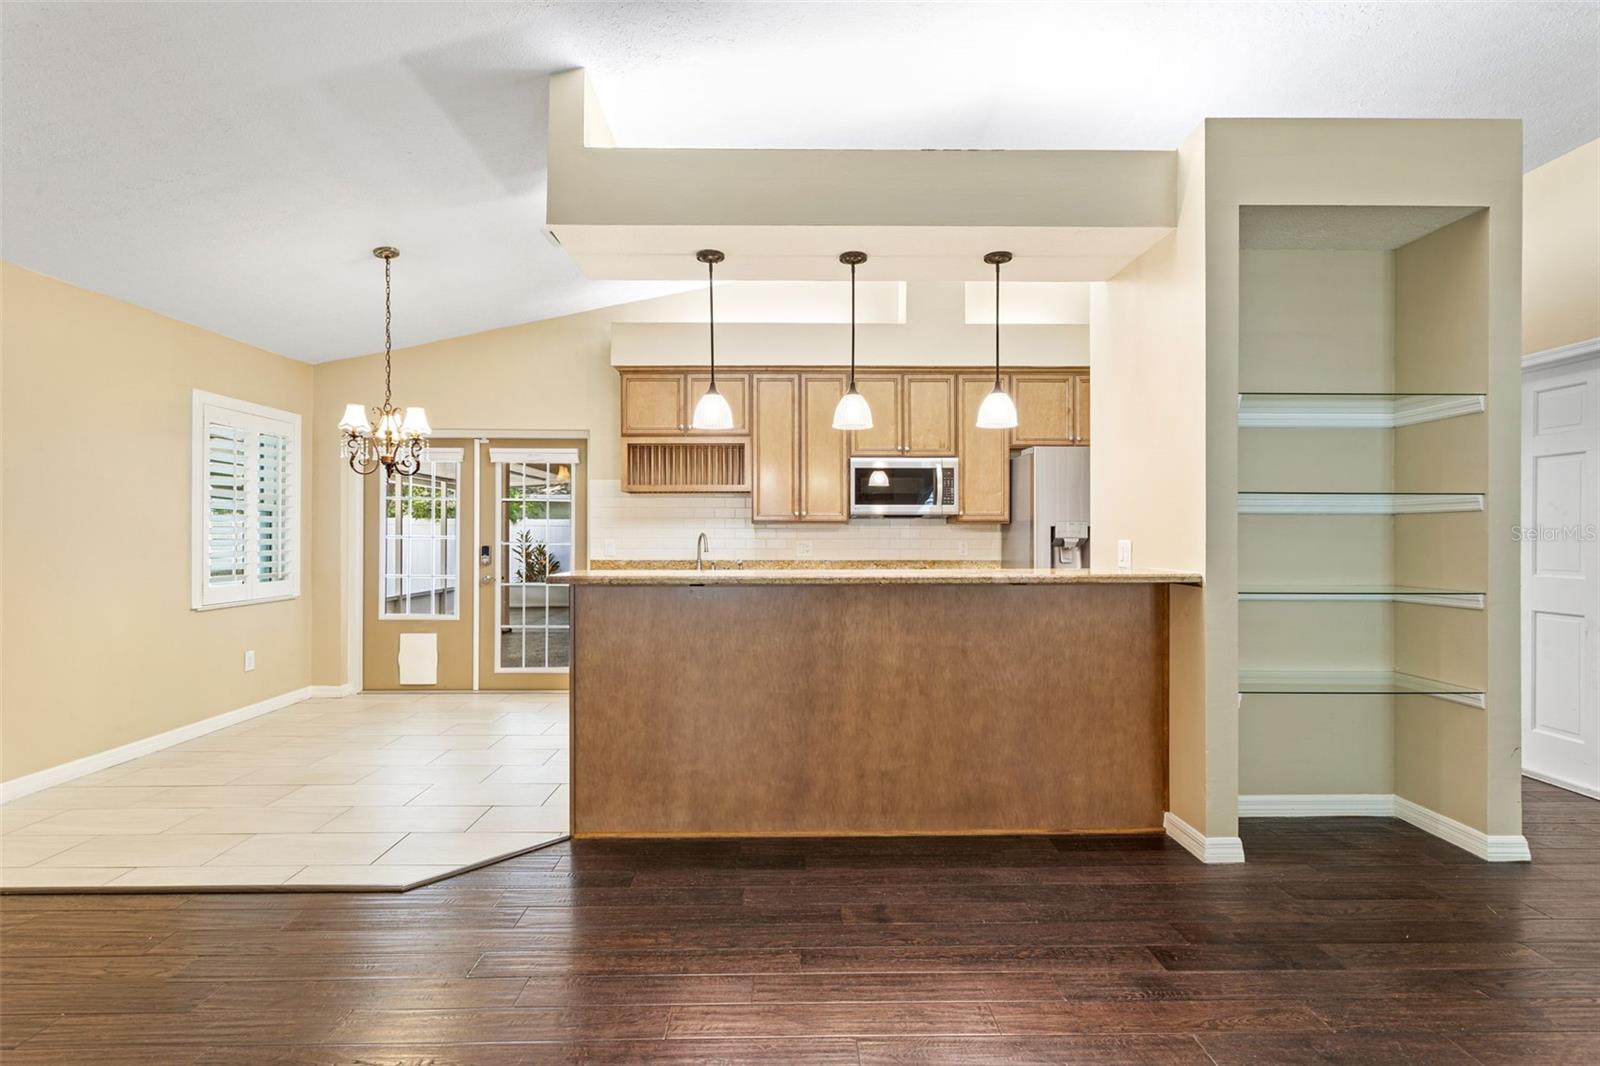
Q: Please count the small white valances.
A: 2